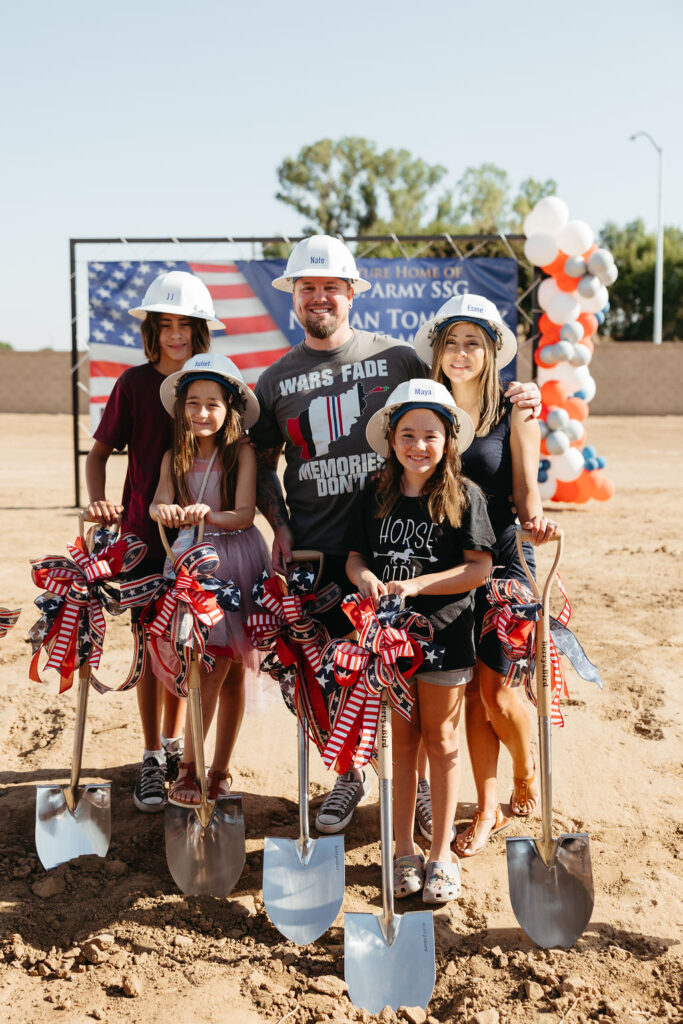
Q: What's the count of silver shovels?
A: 5